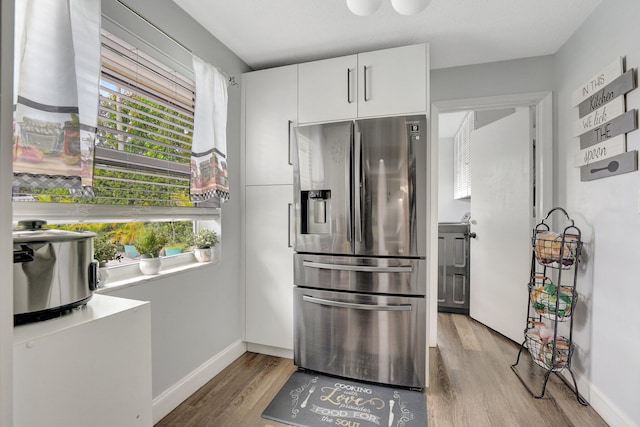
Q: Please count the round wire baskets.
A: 3